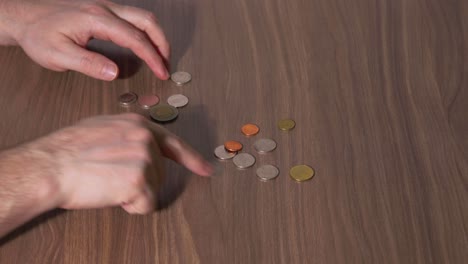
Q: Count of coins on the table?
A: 13